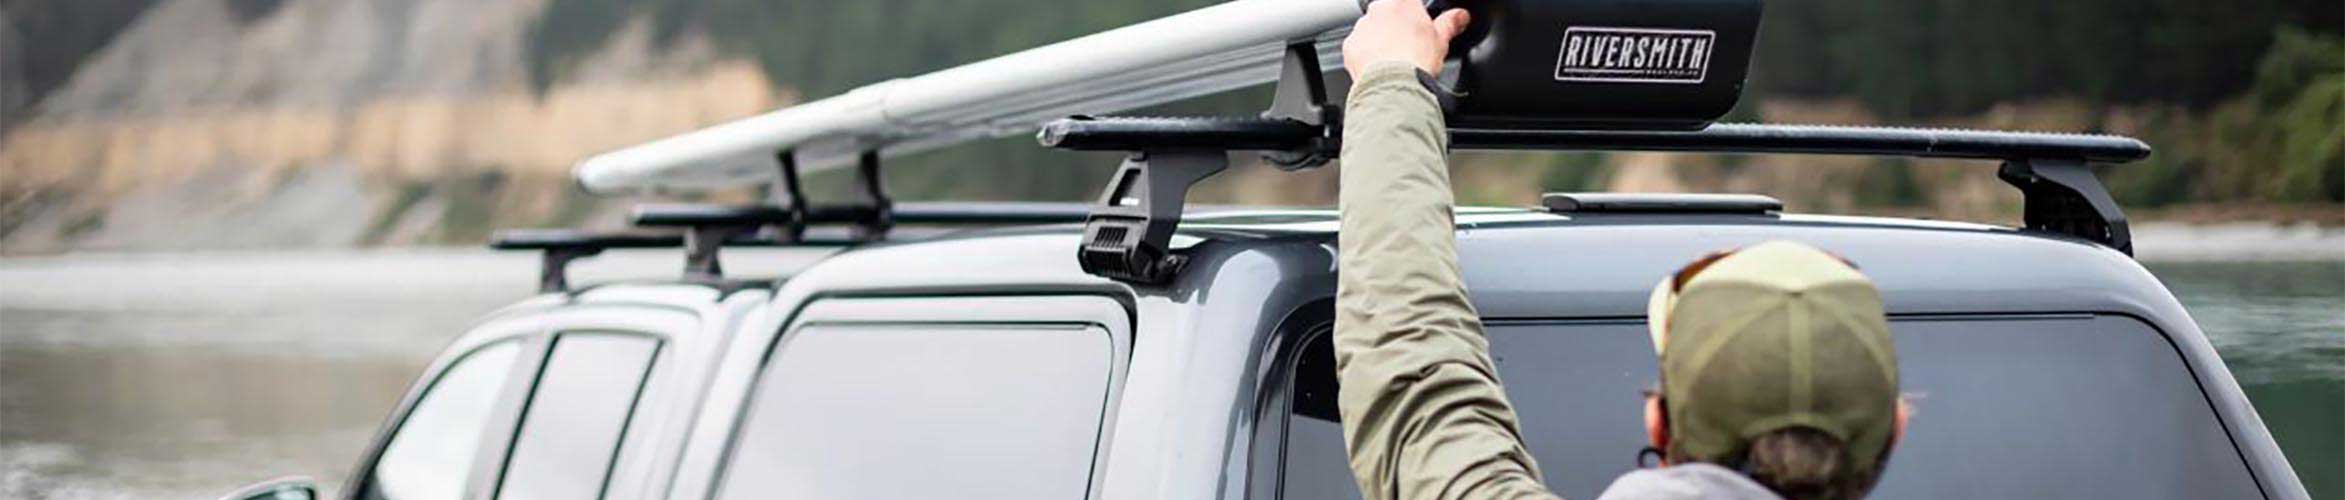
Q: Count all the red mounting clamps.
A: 0